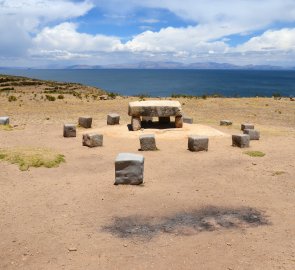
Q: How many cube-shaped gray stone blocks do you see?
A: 13